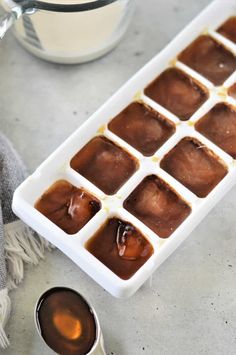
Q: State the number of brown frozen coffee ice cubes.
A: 11